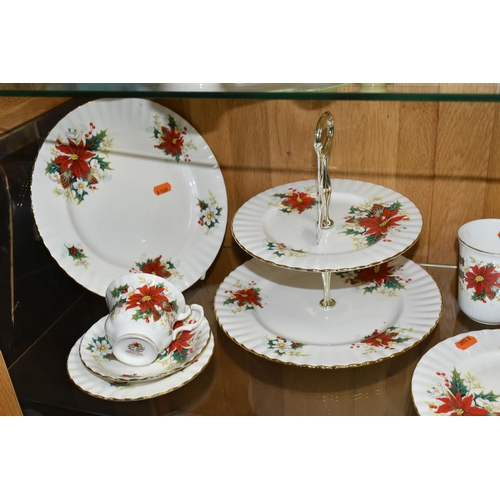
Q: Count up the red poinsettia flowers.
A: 12